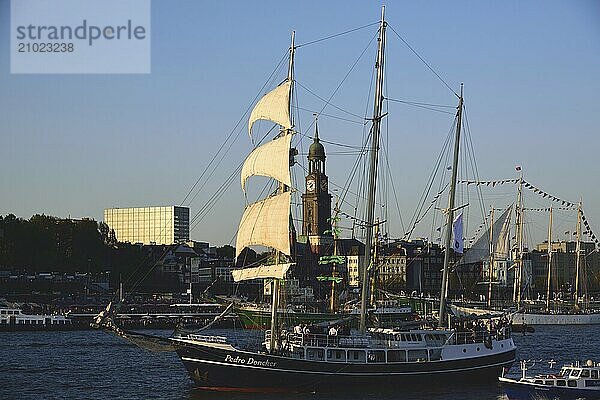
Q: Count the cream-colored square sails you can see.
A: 4